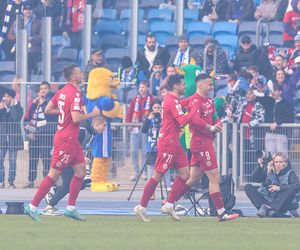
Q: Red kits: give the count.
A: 3